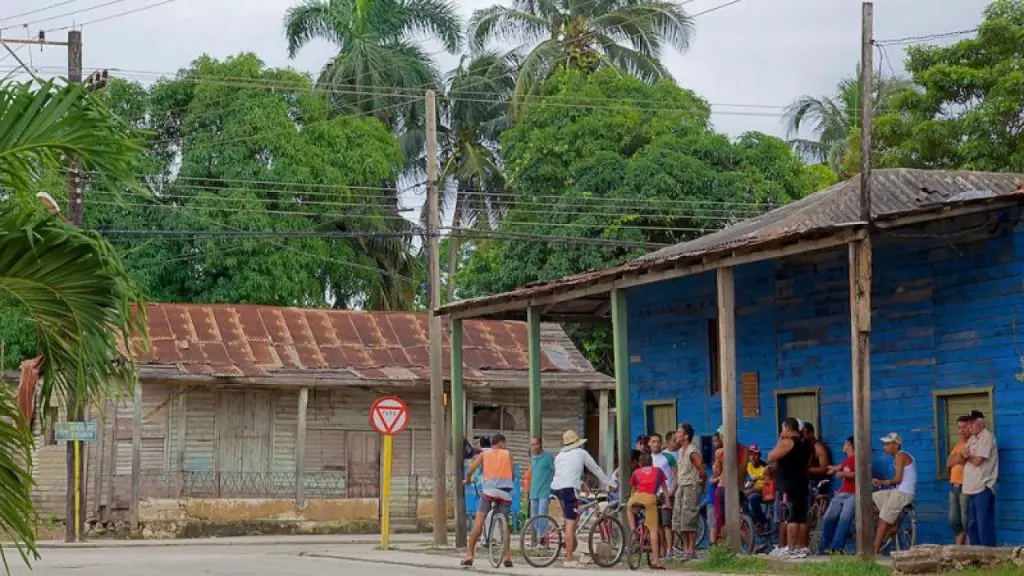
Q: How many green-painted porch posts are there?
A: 3